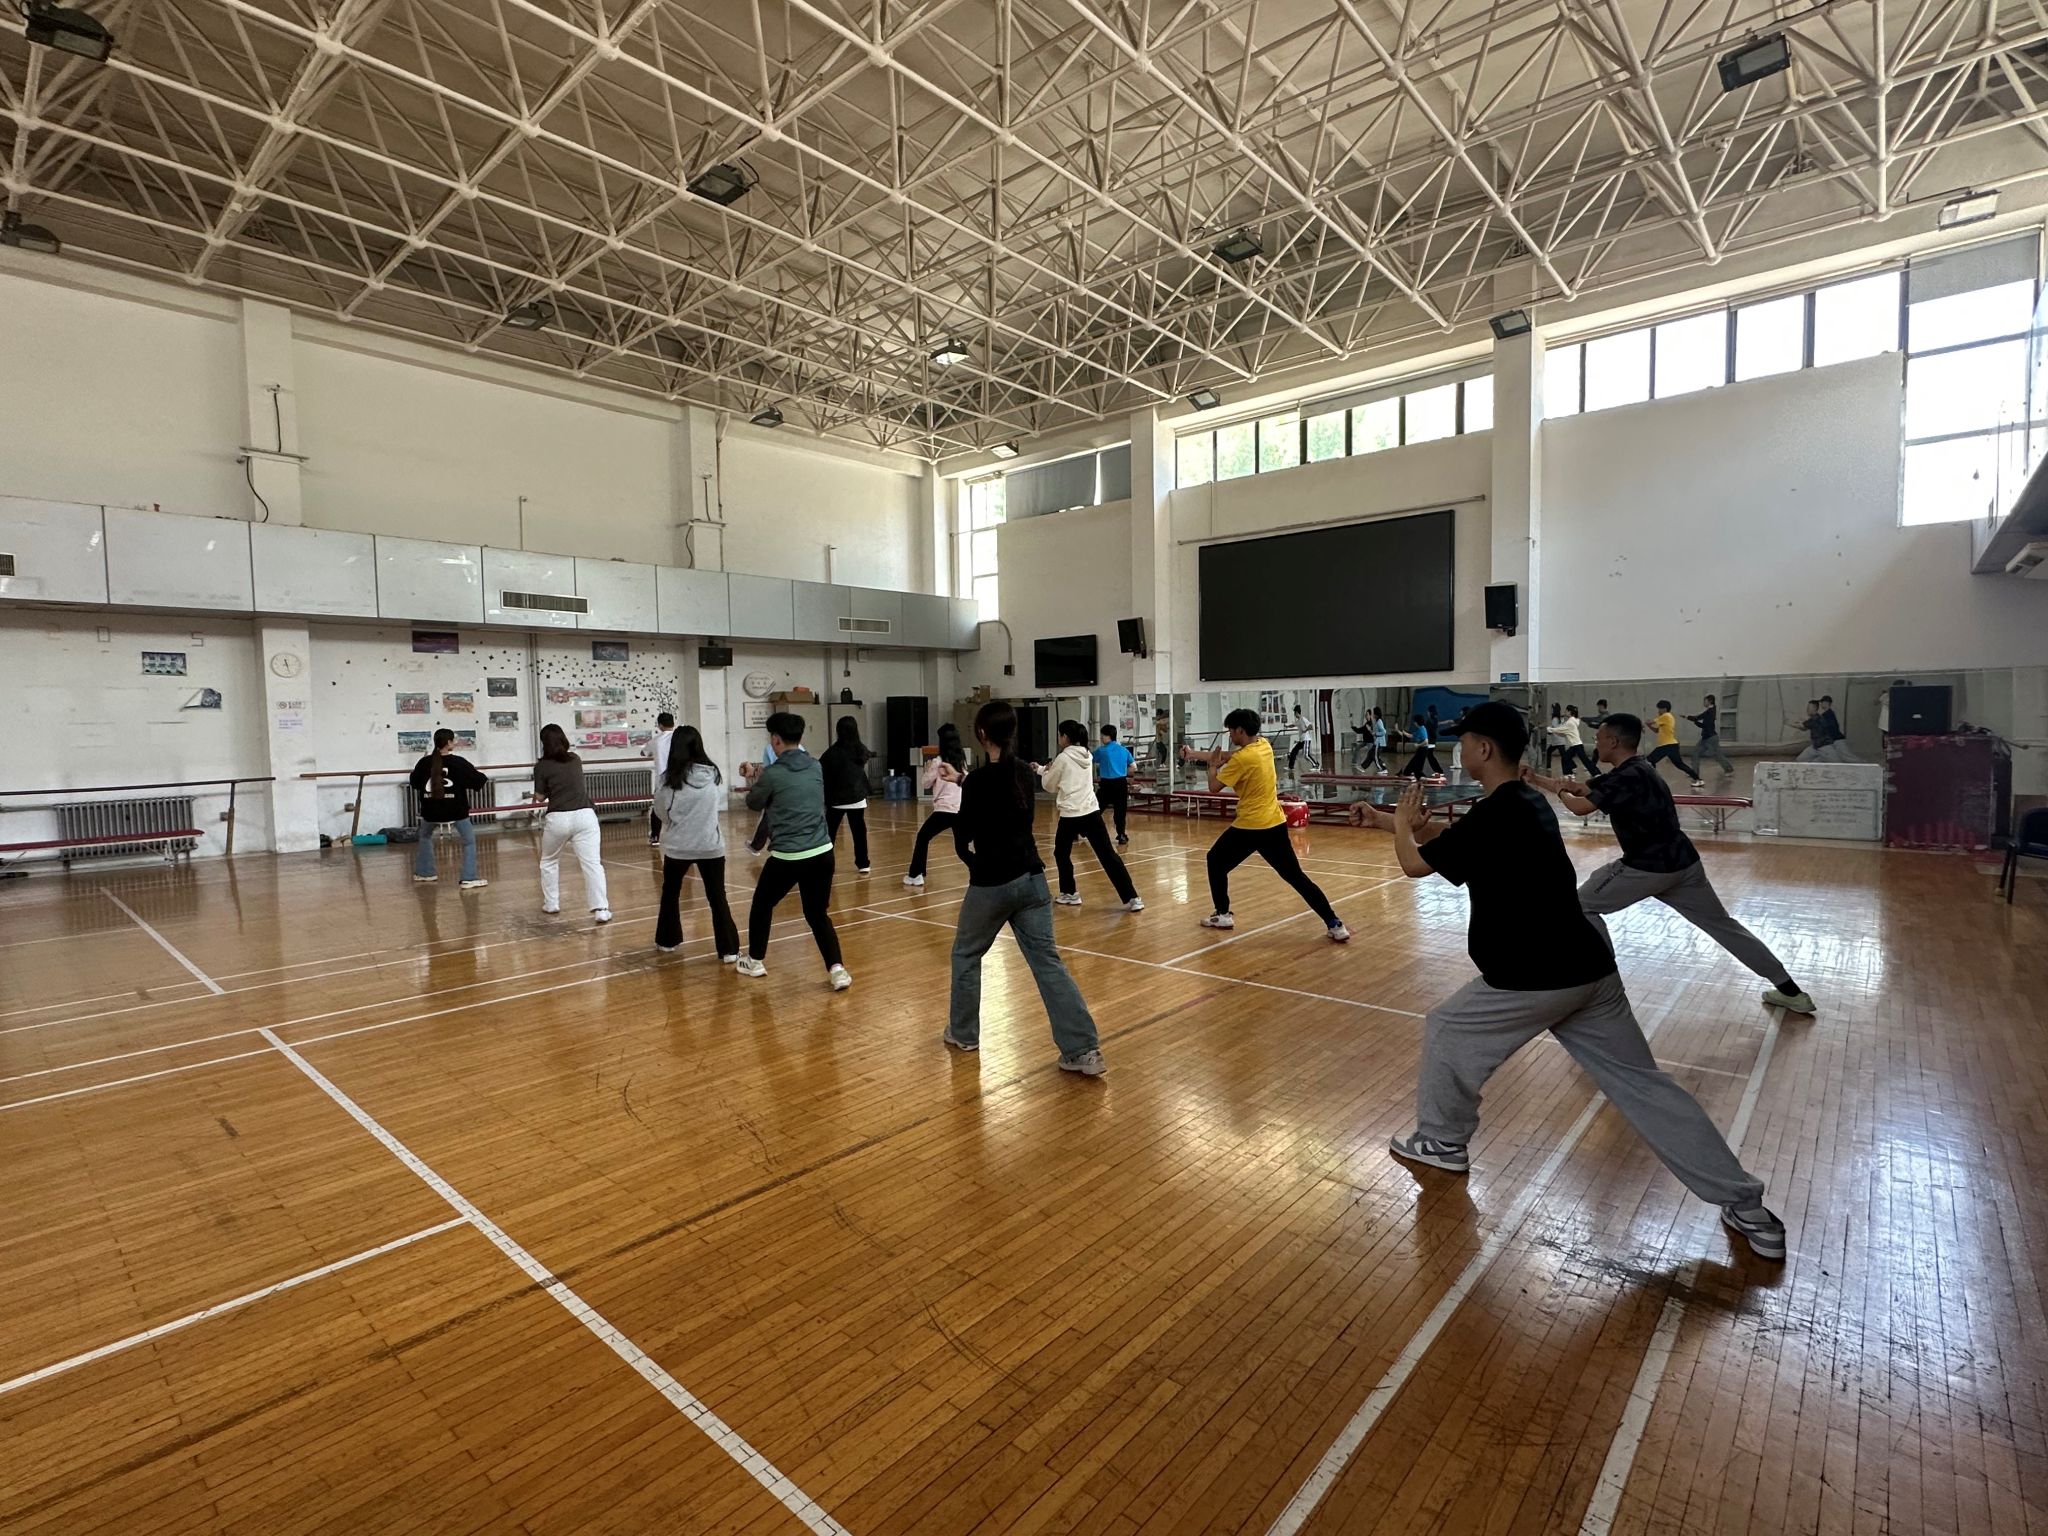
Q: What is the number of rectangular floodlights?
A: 12